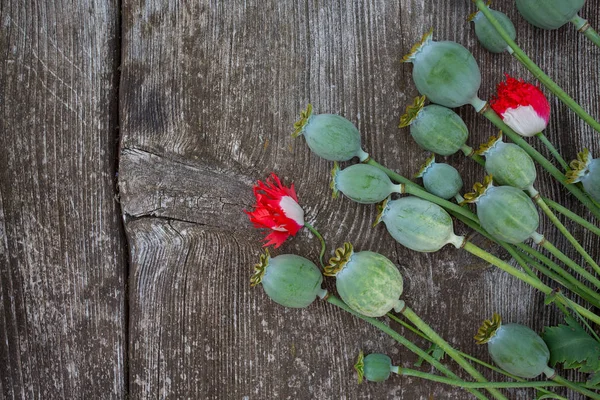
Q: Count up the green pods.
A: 15